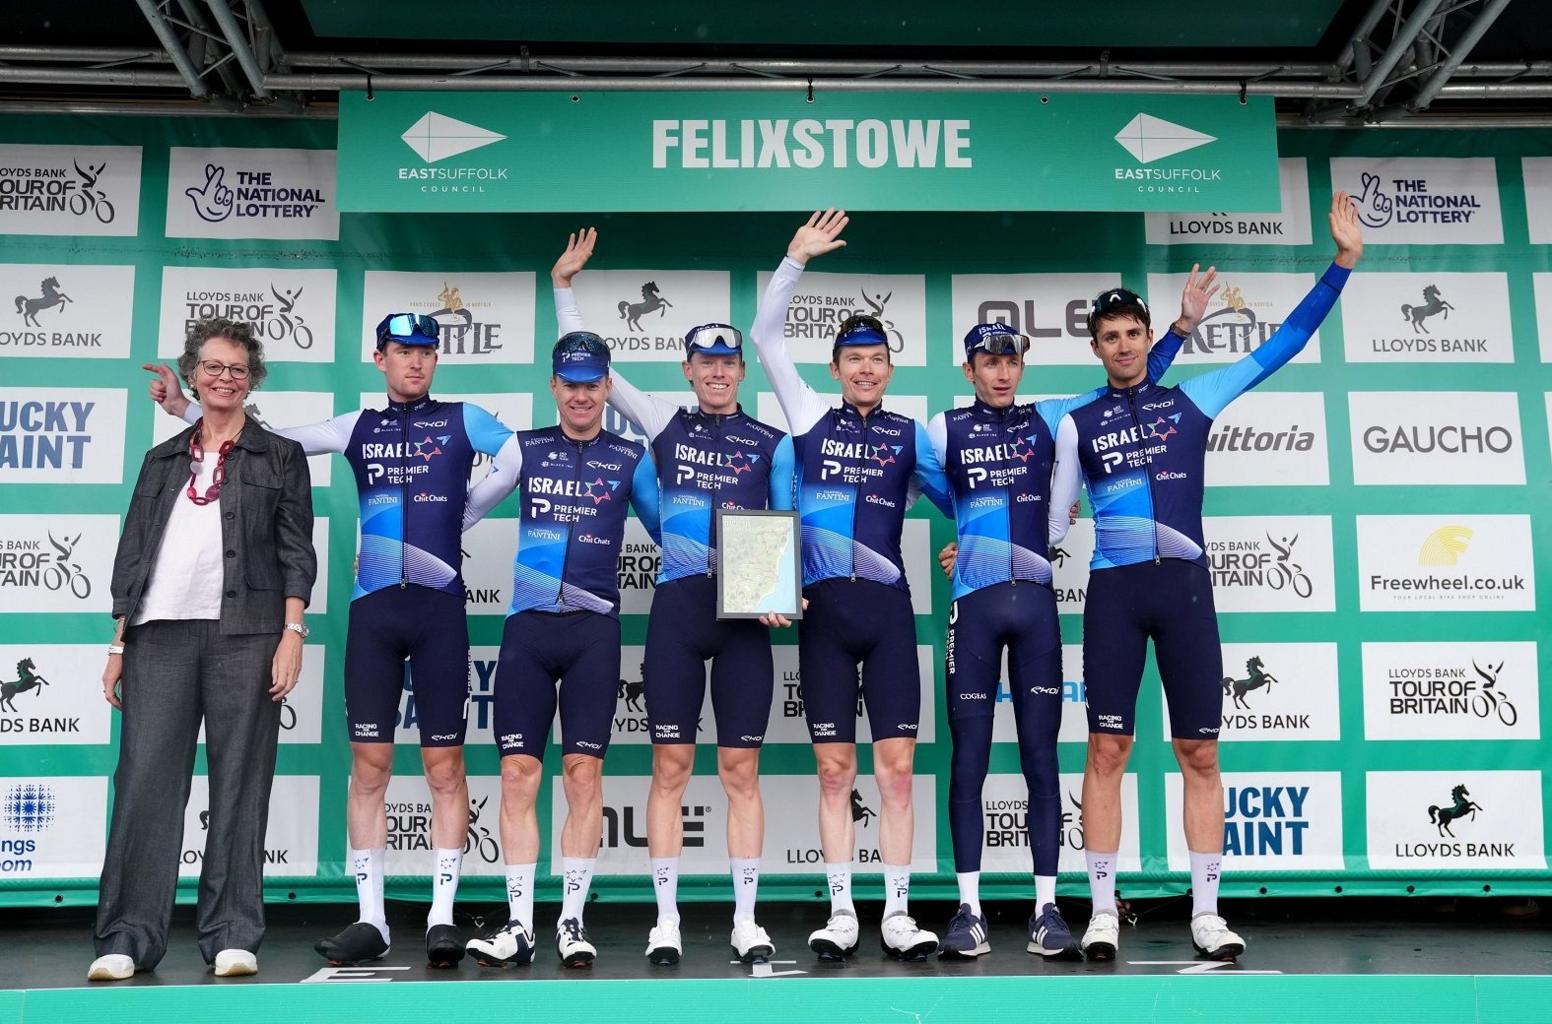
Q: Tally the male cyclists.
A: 6